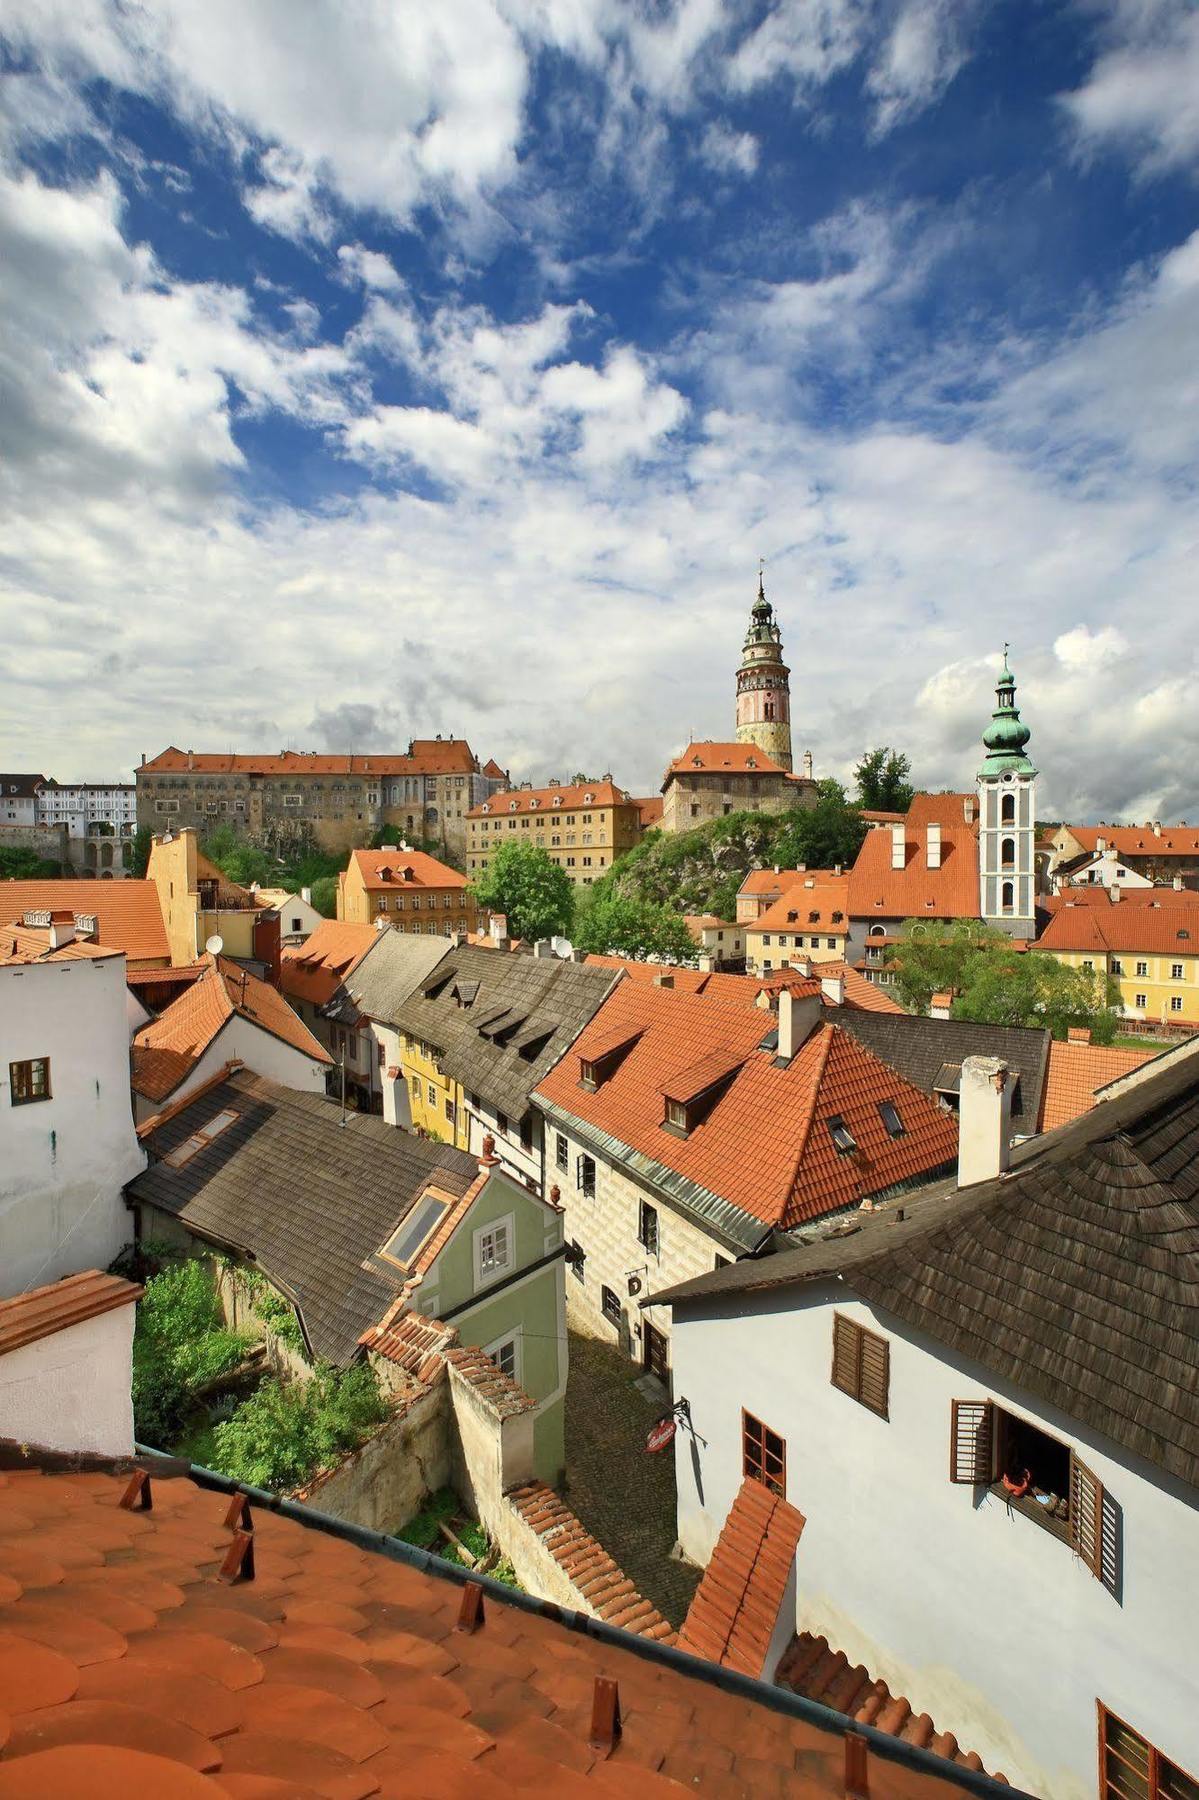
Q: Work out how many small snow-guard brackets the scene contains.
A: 6